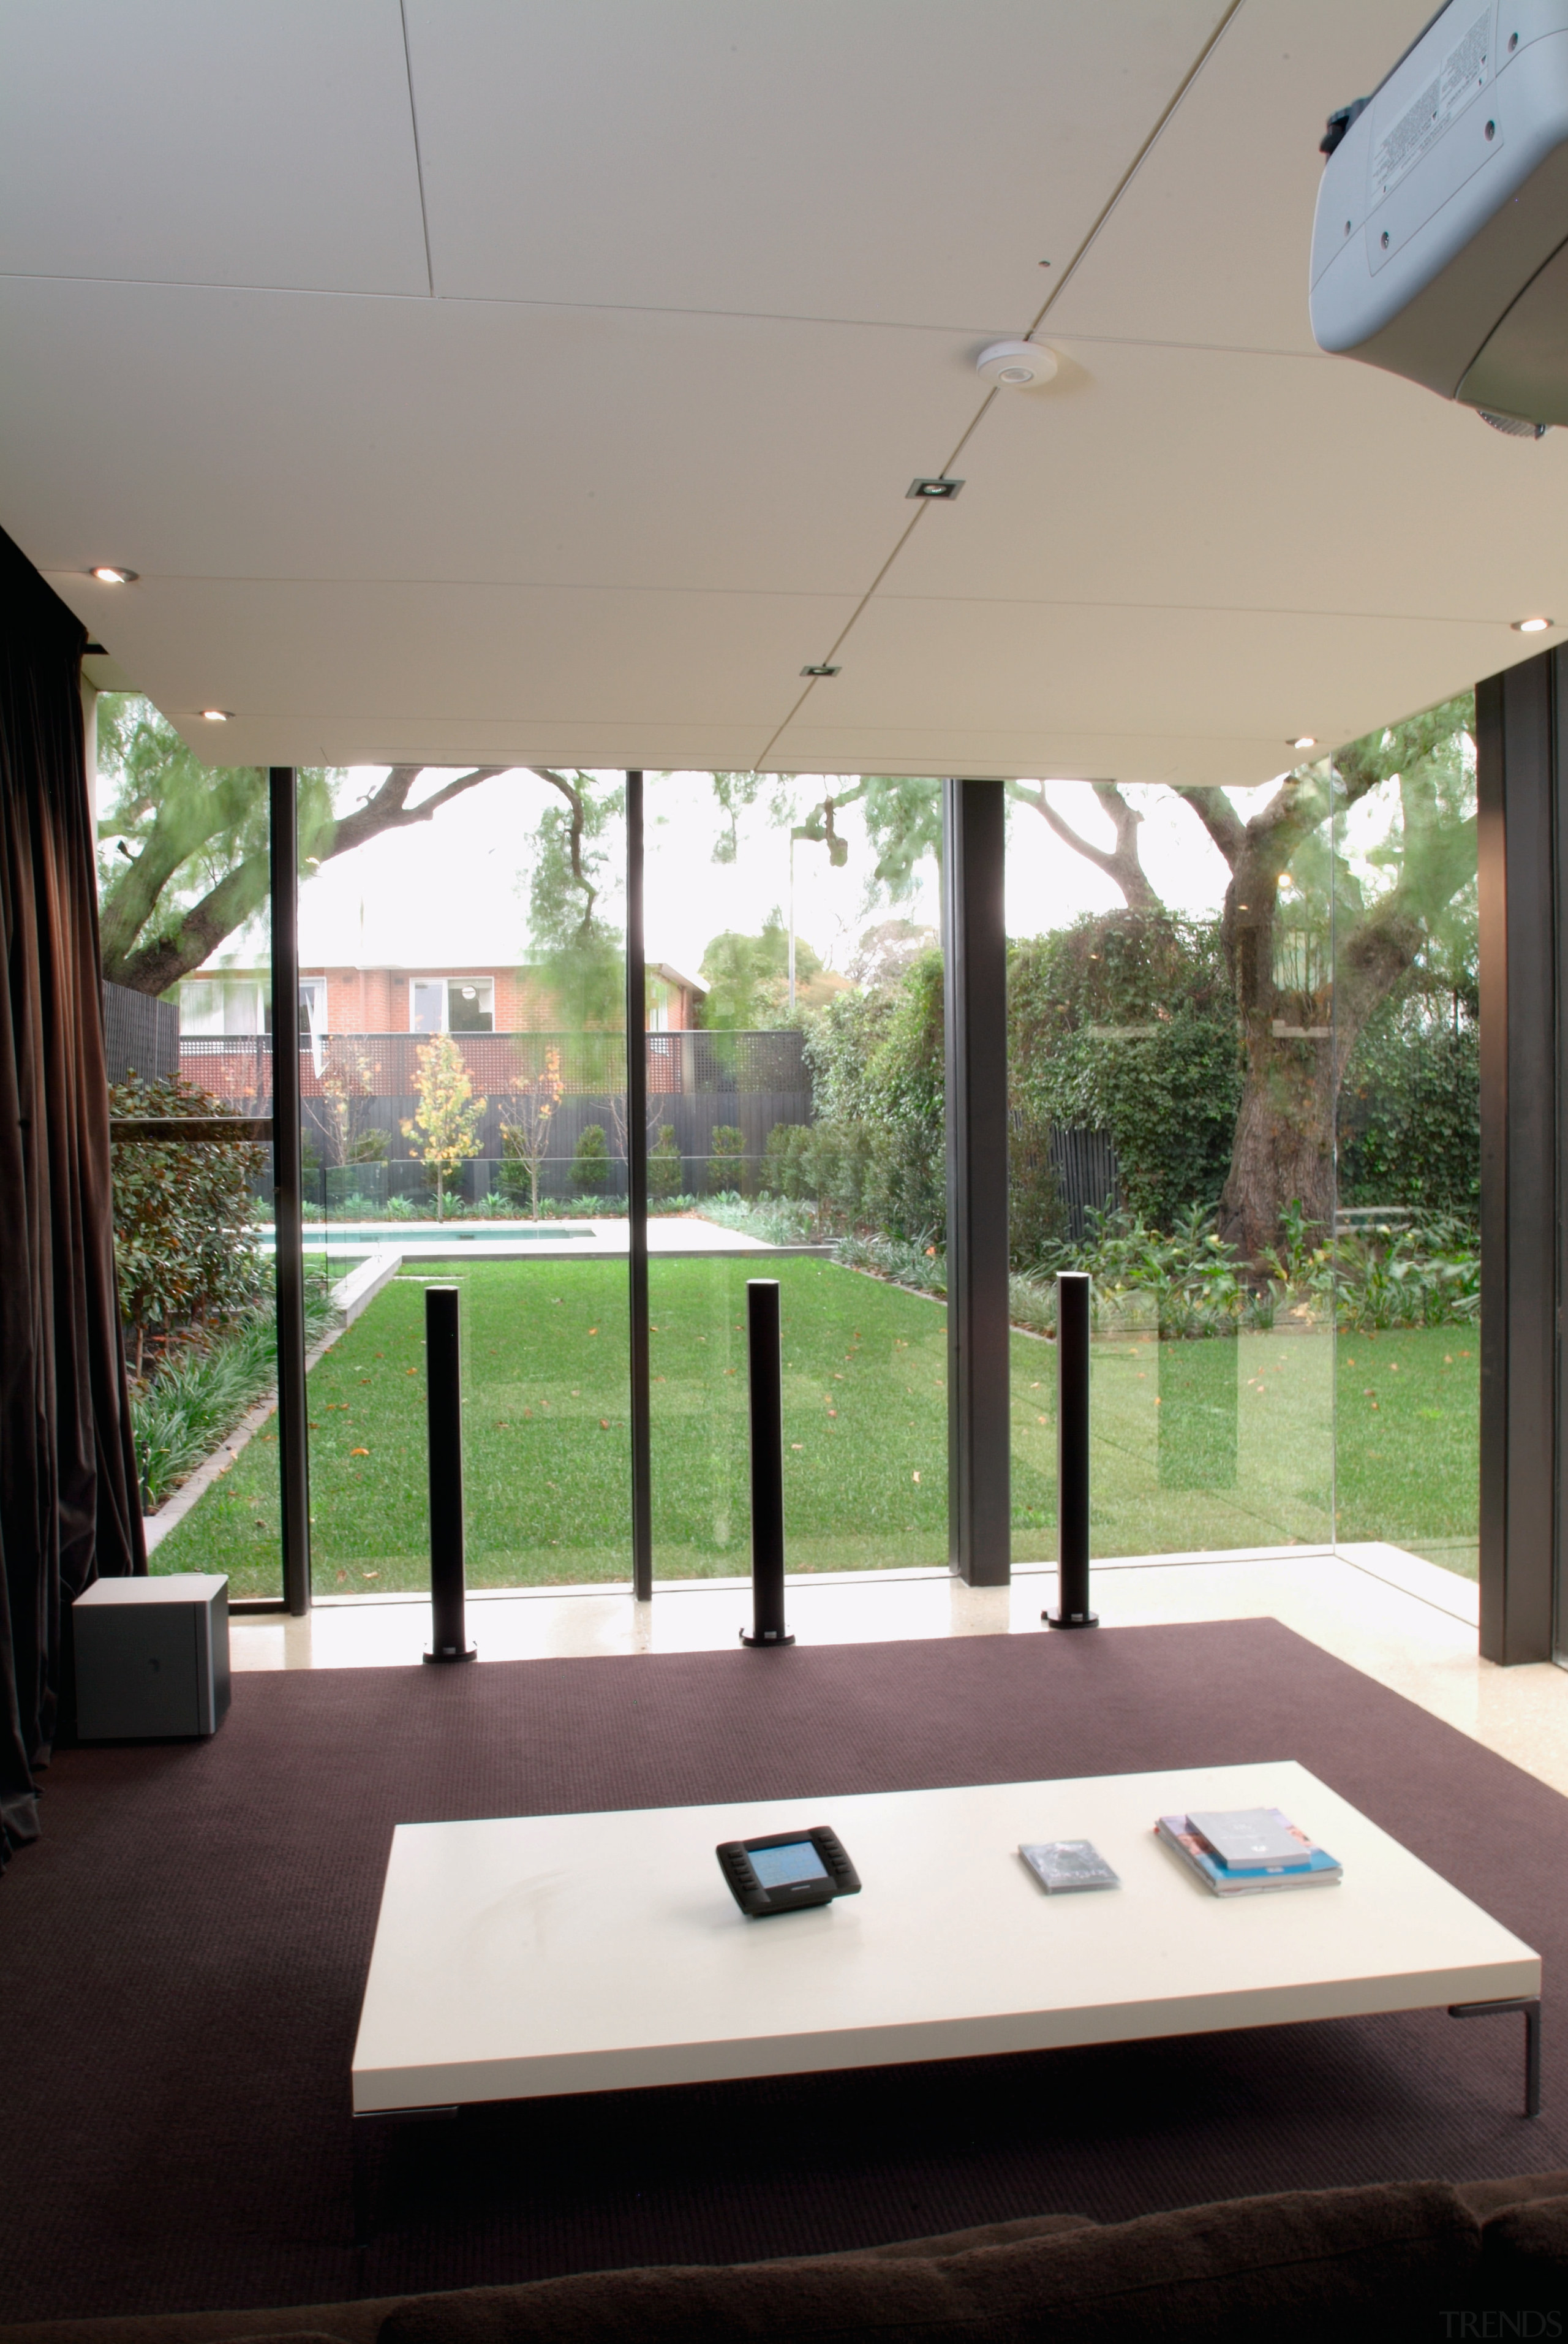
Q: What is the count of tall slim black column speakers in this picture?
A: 3